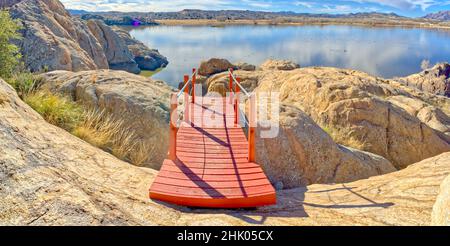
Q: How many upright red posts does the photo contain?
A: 6